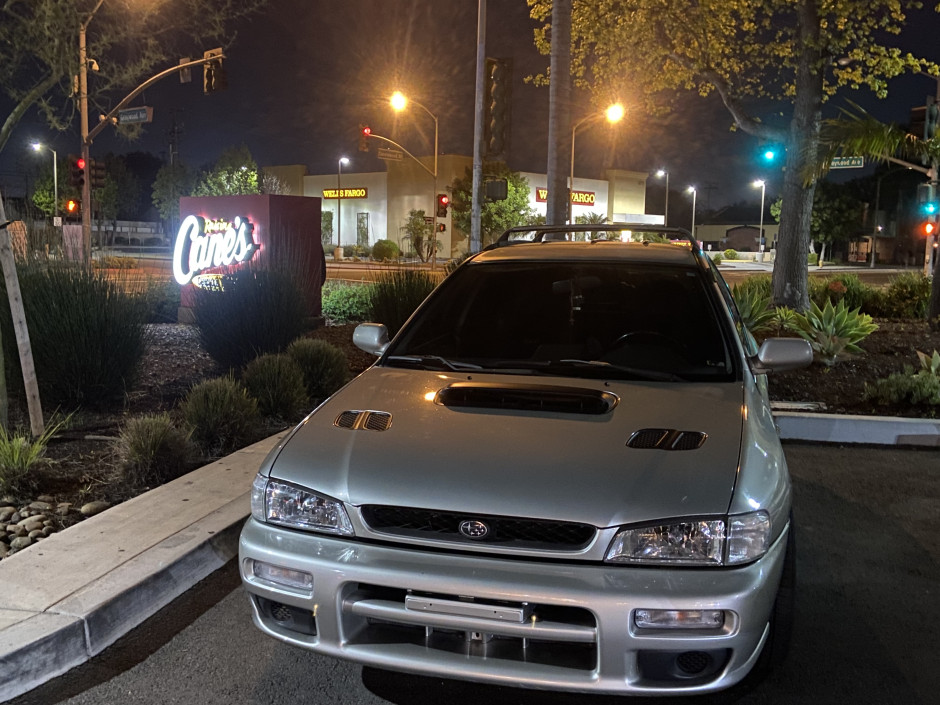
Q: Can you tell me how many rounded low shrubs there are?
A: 4